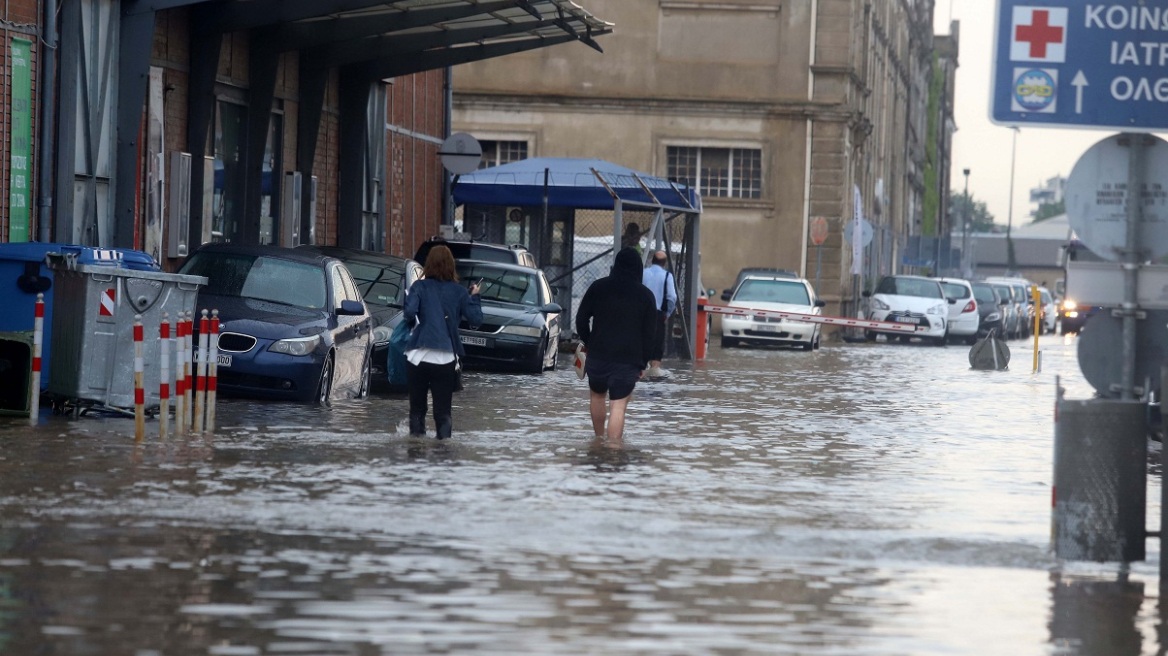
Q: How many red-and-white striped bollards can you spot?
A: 7